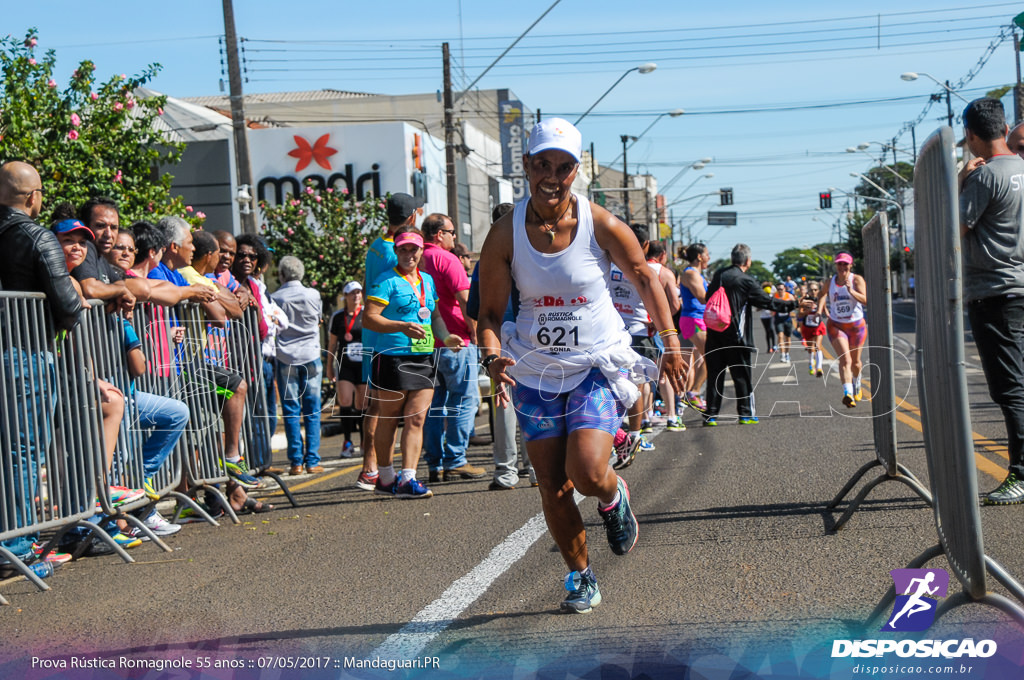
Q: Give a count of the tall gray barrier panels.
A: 2